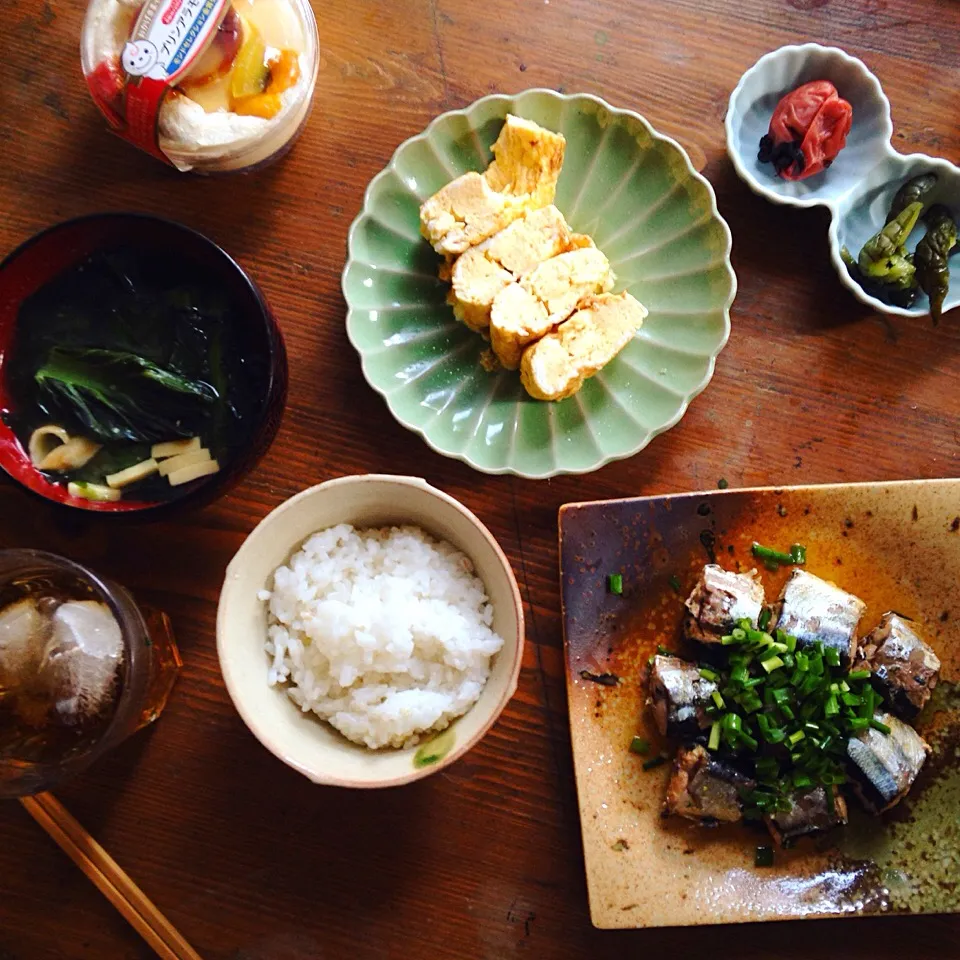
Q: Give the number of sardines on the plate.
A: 7